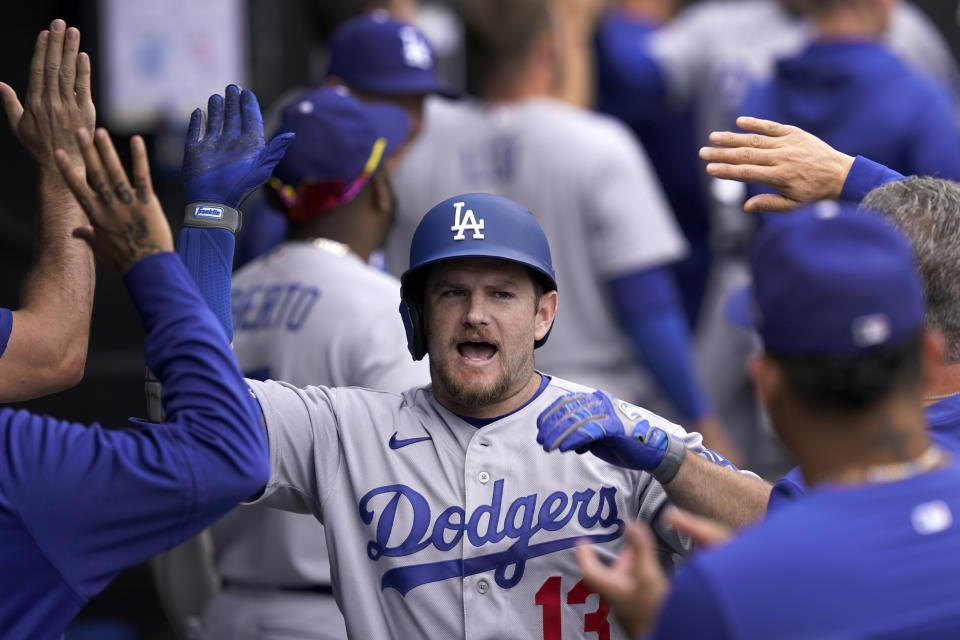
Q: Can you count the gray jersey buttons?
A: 2